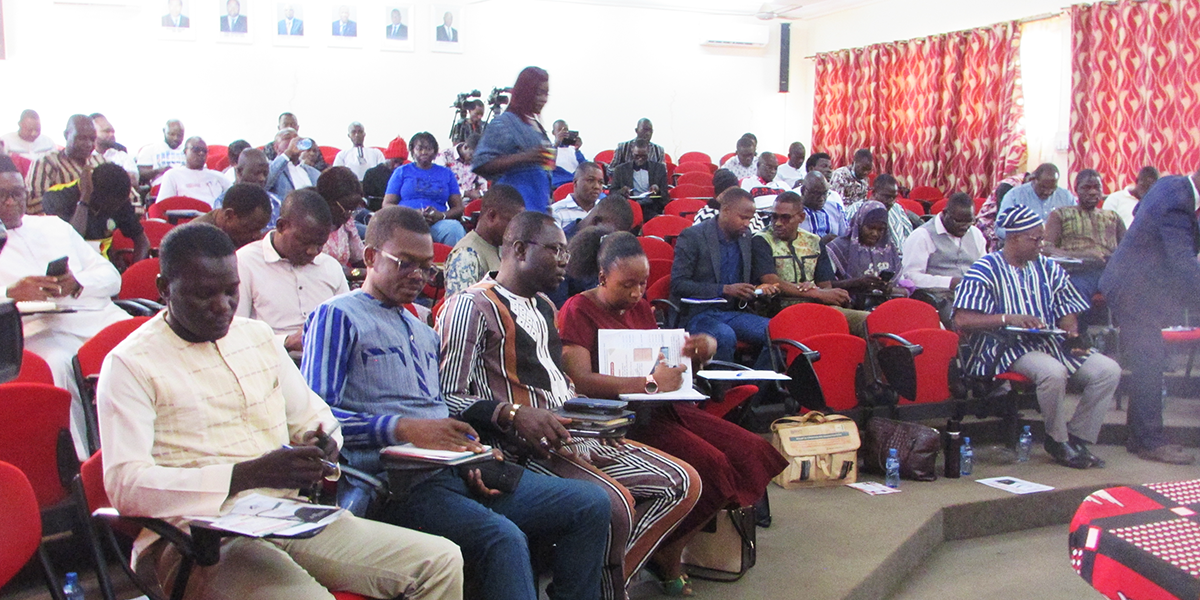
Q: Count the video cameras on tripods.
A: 2